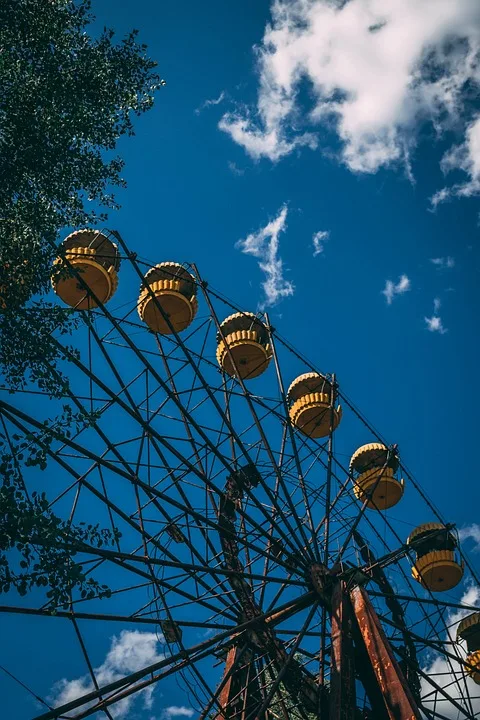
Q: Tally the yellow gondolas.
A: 7